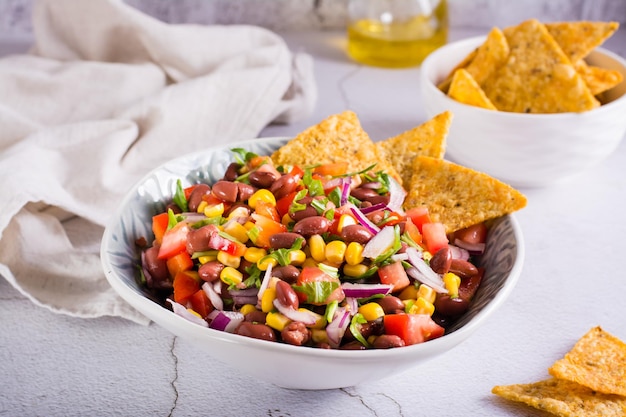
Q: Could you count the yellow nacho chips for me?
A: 11